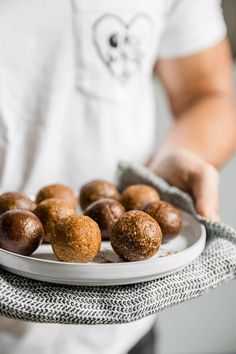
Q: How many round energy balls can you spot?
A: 10